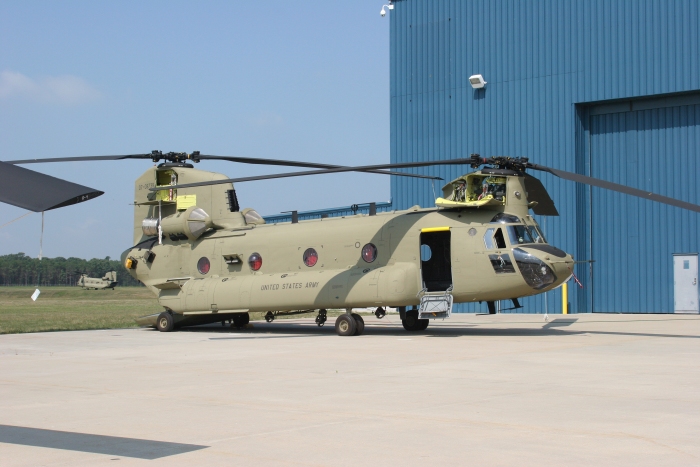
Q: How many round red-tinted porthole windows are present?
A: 4